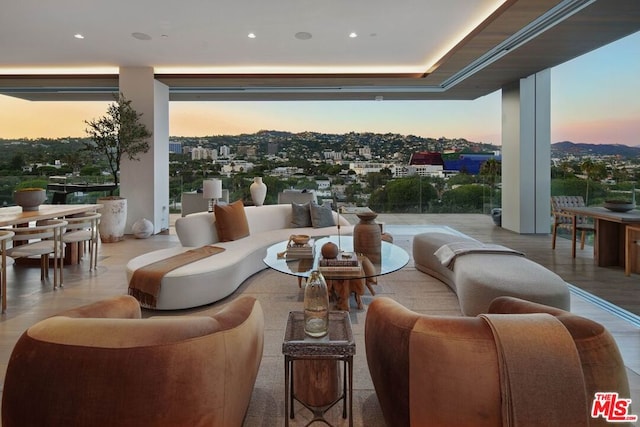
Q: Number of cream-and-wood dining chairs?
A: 3